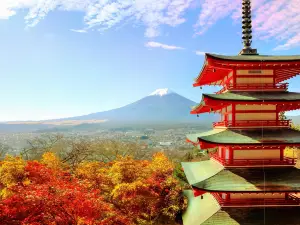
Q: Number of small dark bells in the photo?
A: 6